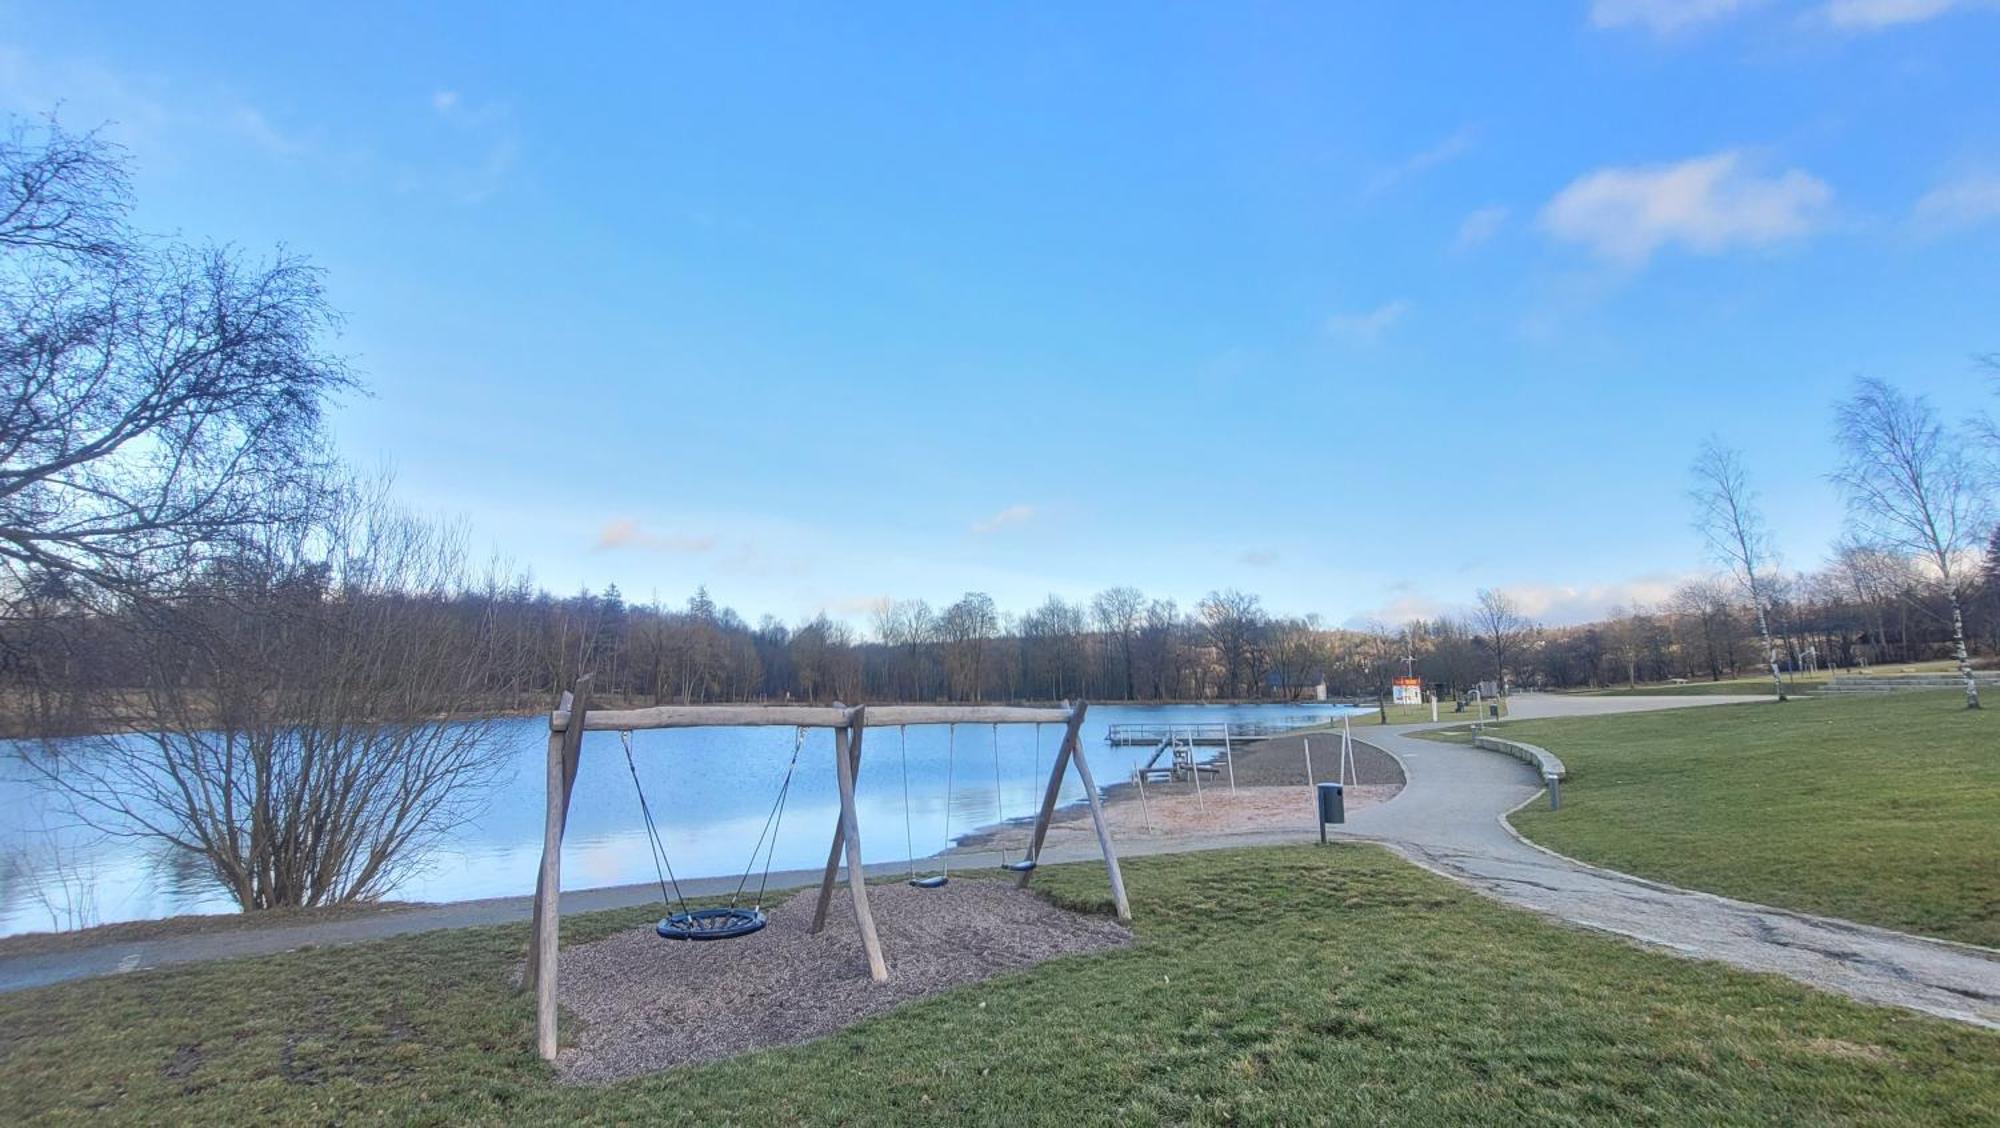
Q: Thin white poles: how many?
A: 6